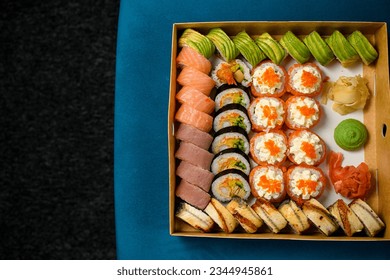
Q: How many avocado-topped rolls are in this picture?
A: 8